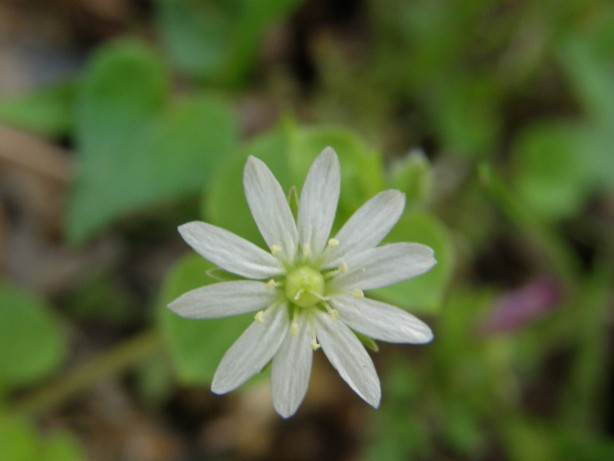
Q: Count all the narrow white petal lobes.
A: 10